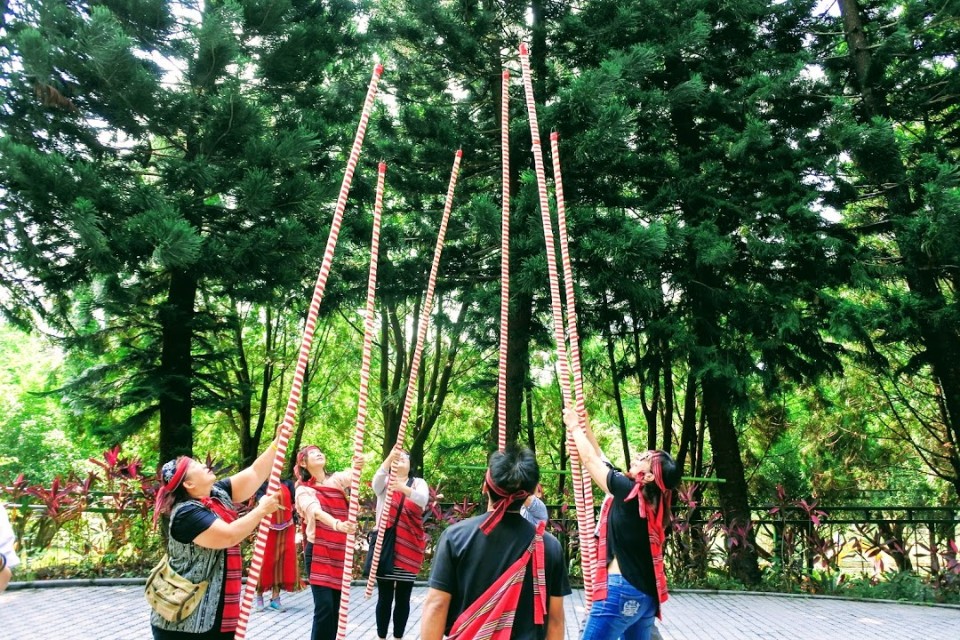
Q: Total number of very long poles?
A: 6